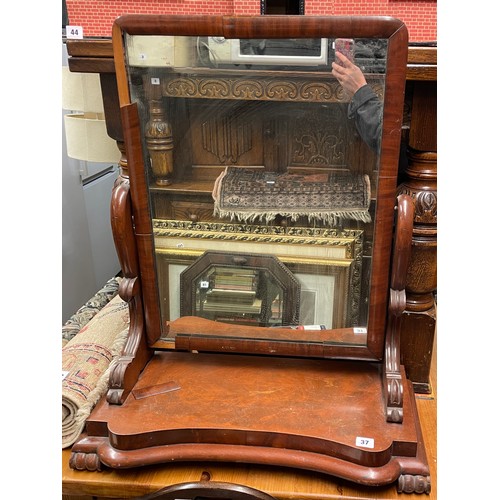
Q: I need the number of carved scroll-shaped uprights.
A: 2